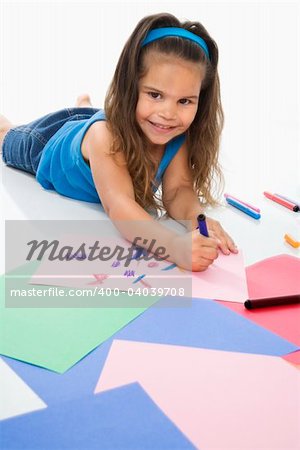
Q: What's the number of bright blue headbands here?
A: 1